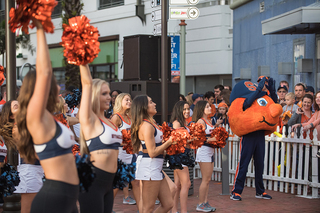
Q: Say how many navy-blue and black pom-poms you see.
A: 5